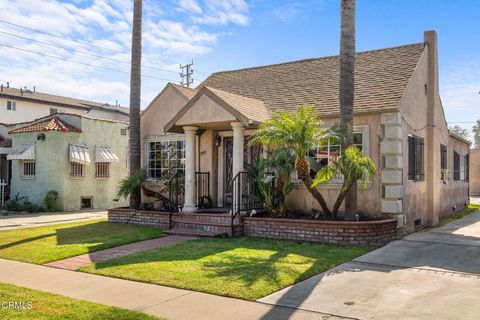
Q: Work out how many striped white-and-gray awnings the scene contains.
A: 3